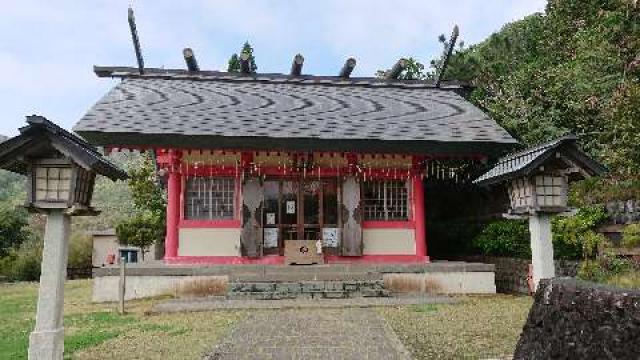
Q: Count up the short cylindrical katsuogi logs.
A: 5